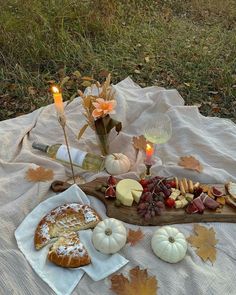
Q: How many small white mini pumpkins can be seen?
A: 3